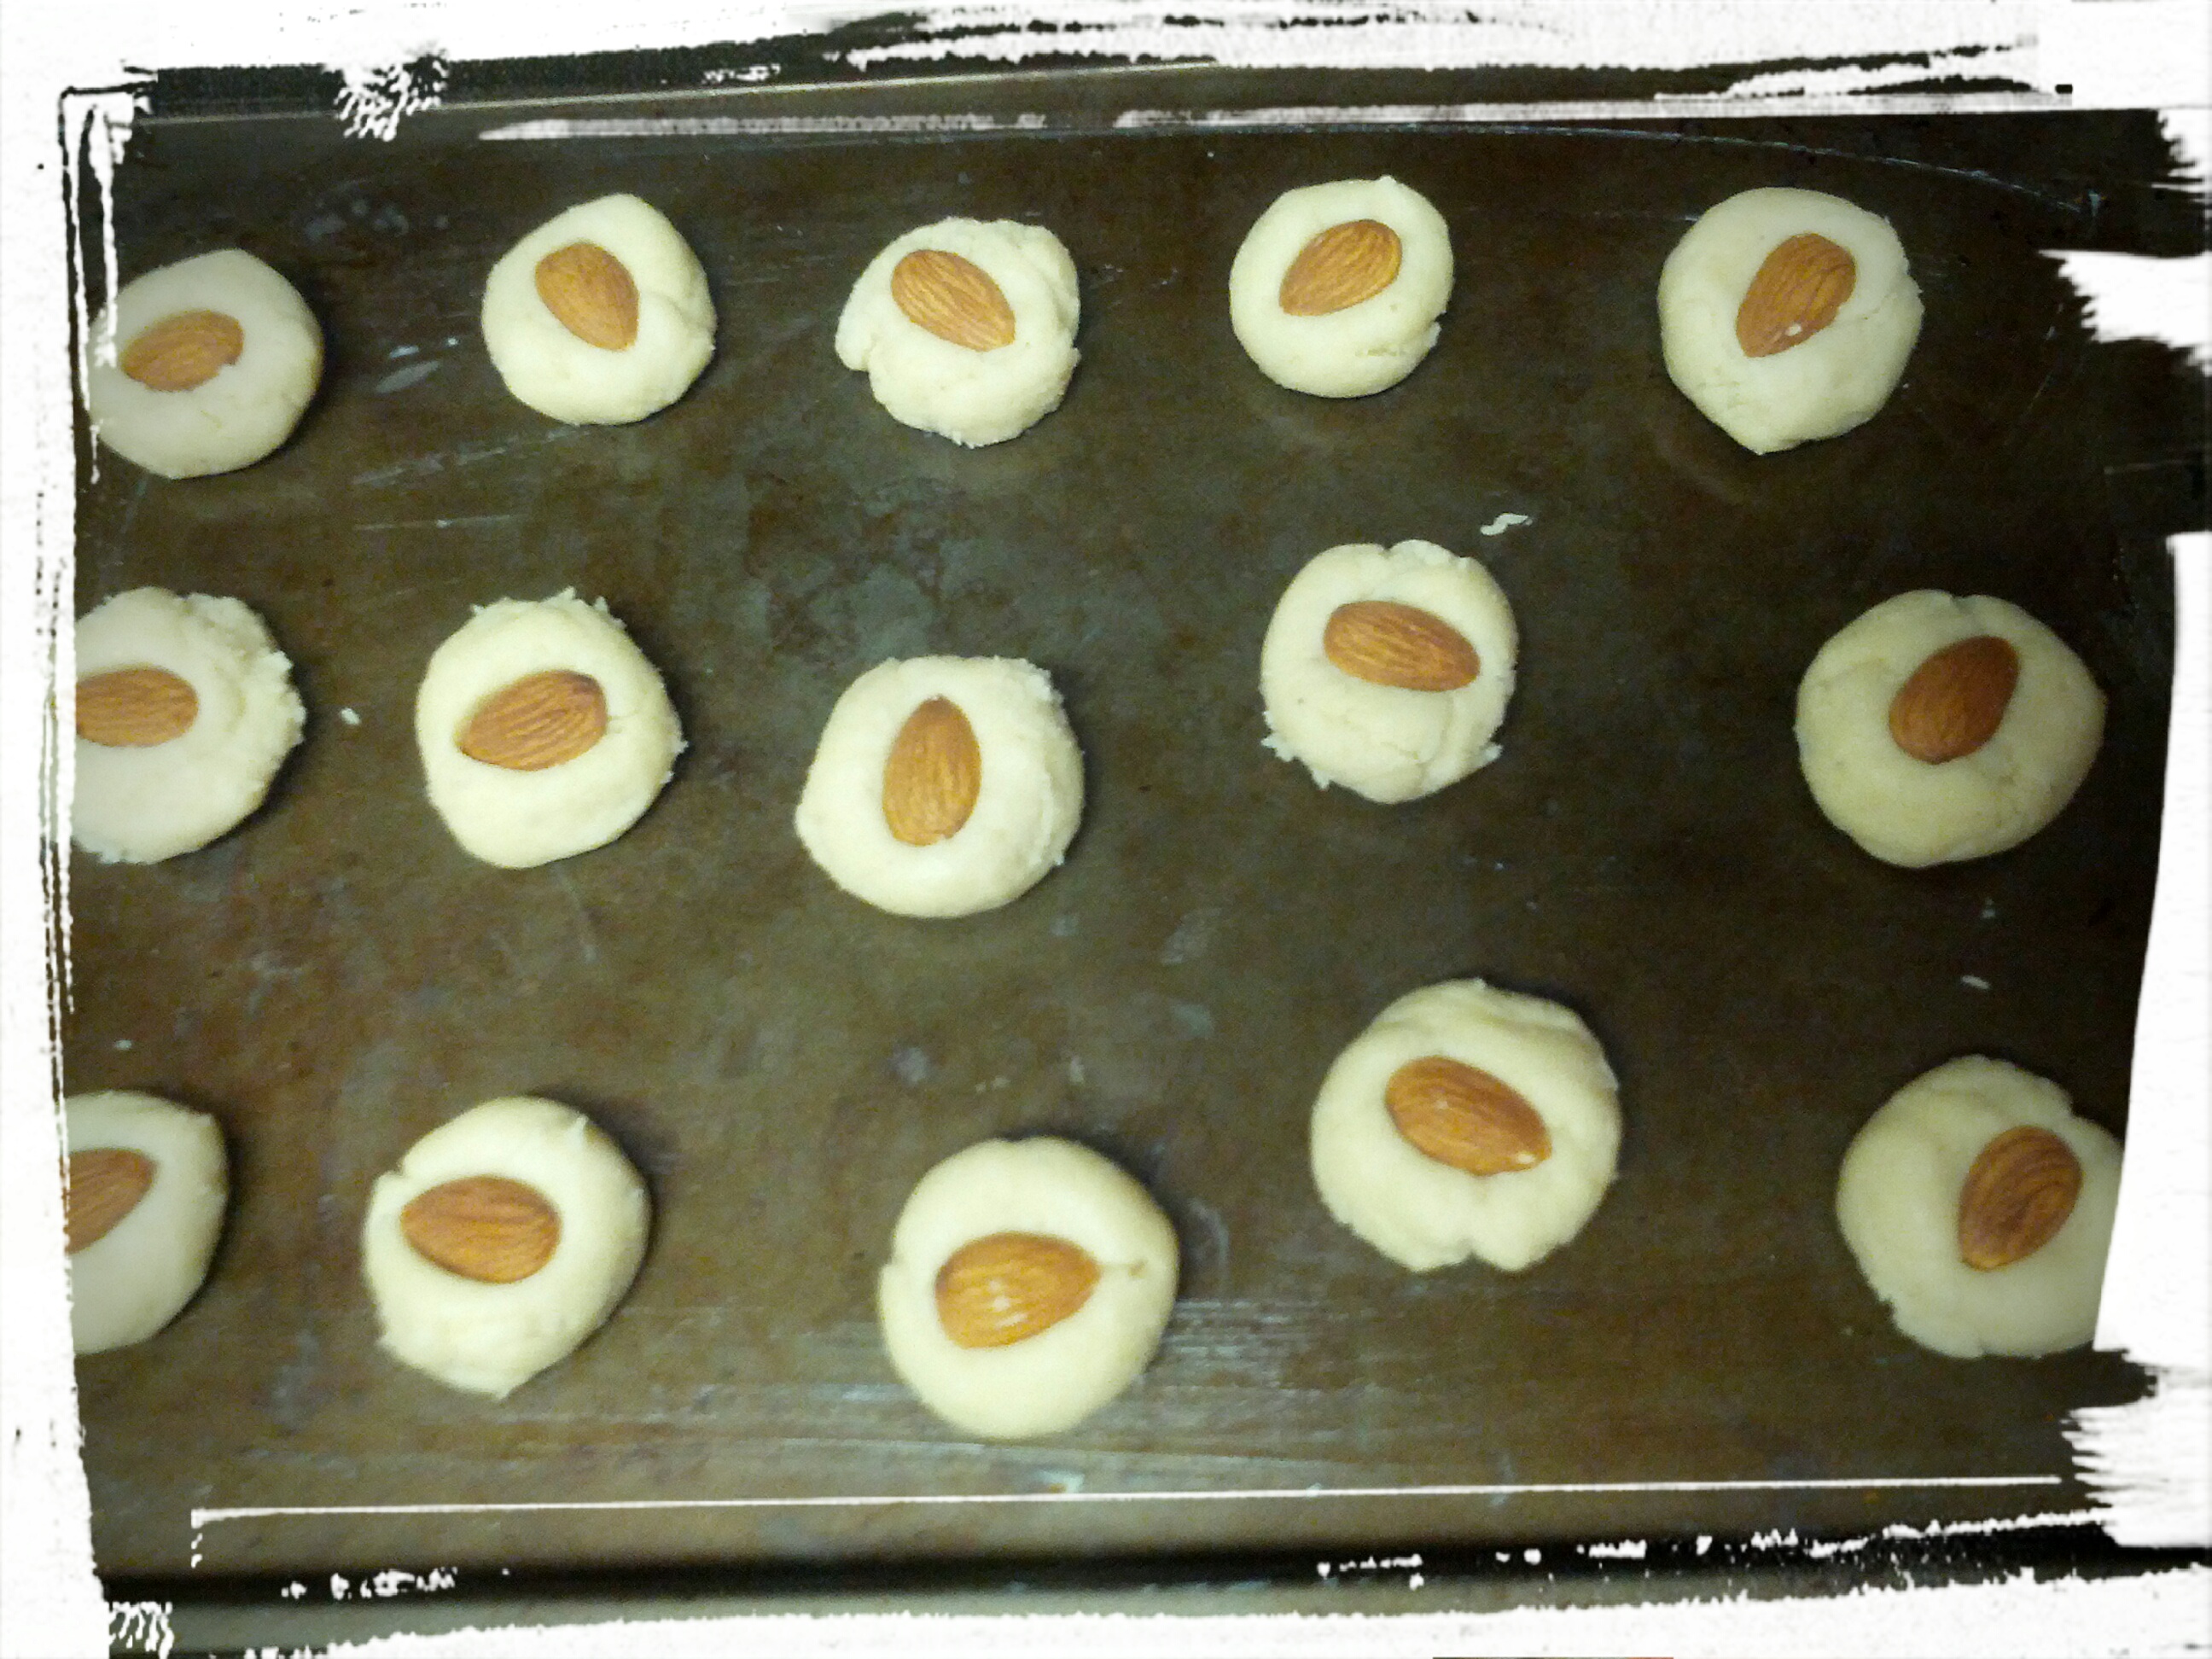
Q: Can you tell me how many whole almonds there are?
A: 13